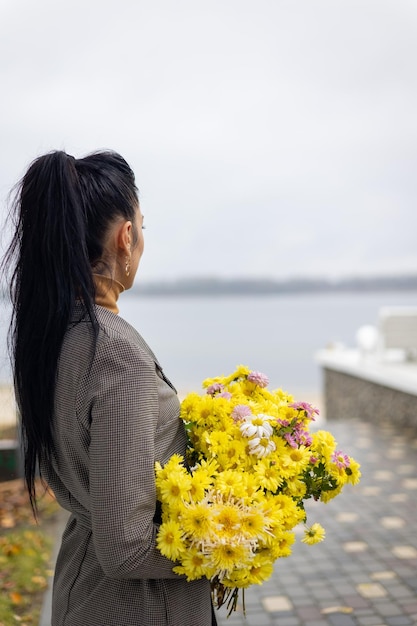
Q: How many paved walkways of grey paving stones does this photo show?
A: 1